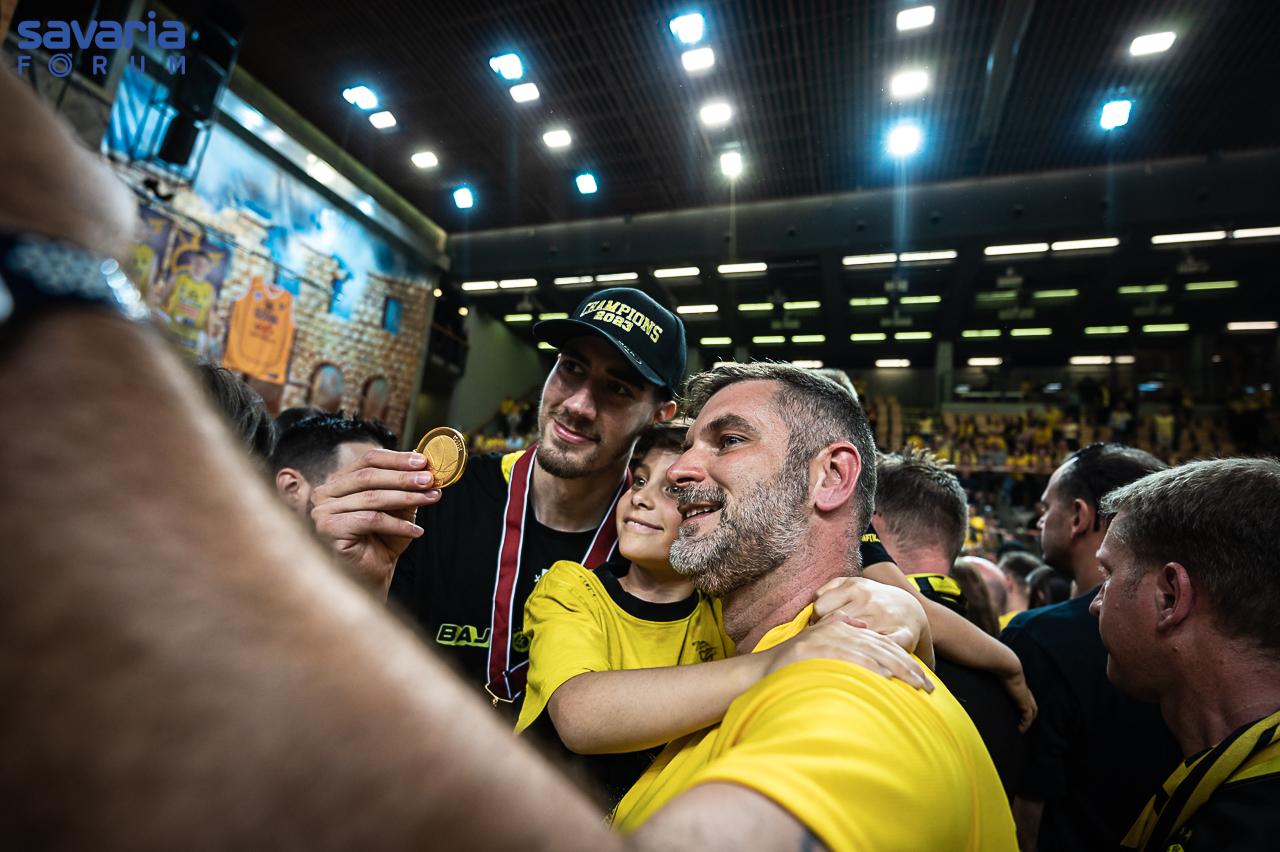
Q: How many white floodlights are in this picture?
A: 10